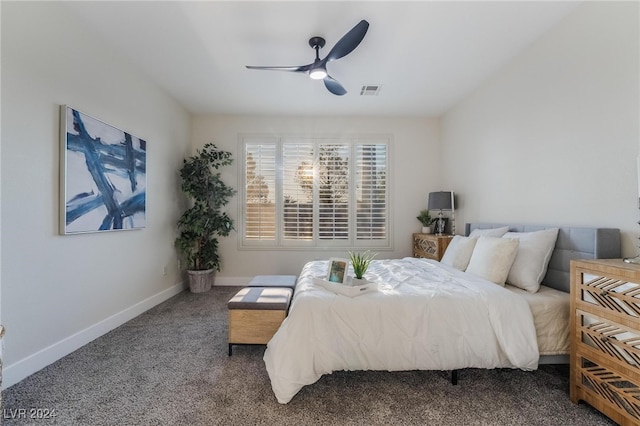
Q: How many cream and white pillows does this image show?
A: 4